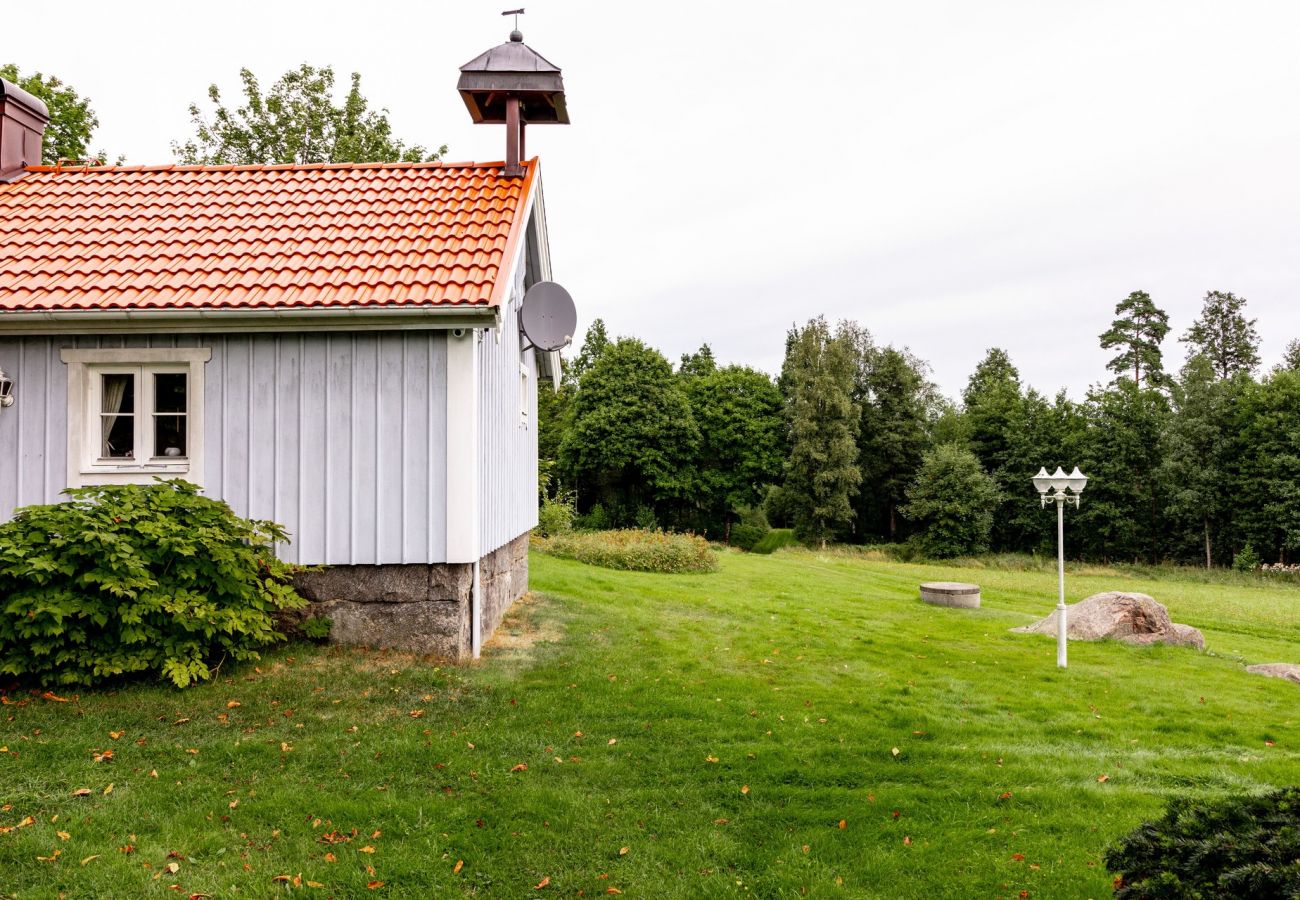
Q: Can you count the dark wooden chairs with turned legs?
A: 0